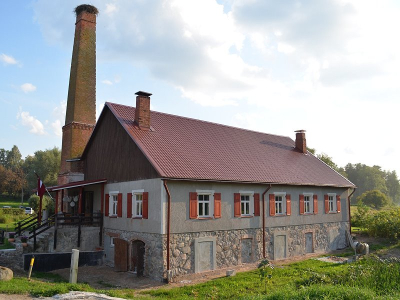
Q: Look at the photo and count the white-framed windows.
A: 7